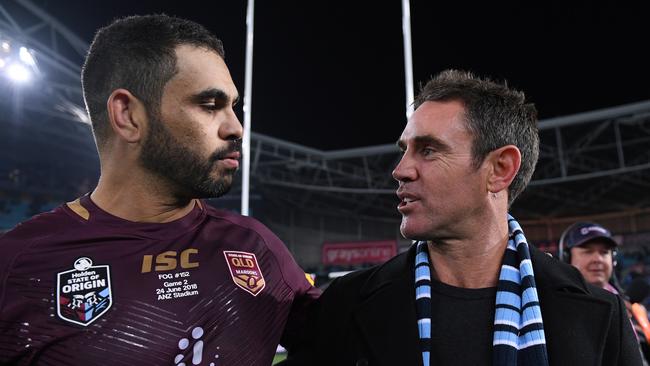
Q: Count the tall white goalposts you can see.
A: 2